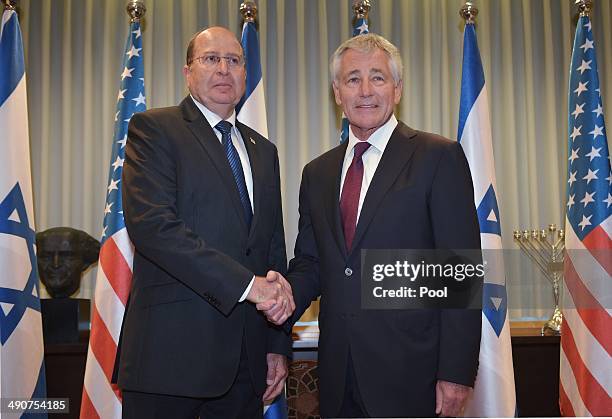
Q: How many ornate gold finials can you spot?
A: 6